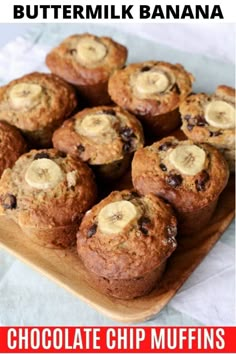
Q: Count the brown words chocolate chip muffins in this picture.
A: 0